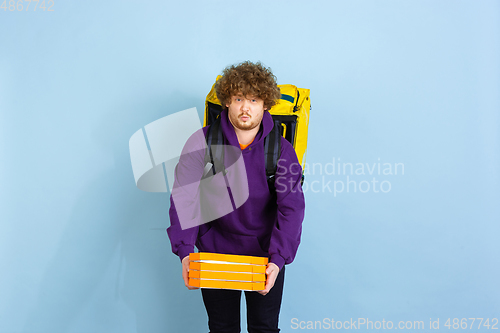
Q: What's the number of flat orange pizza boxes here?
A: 4